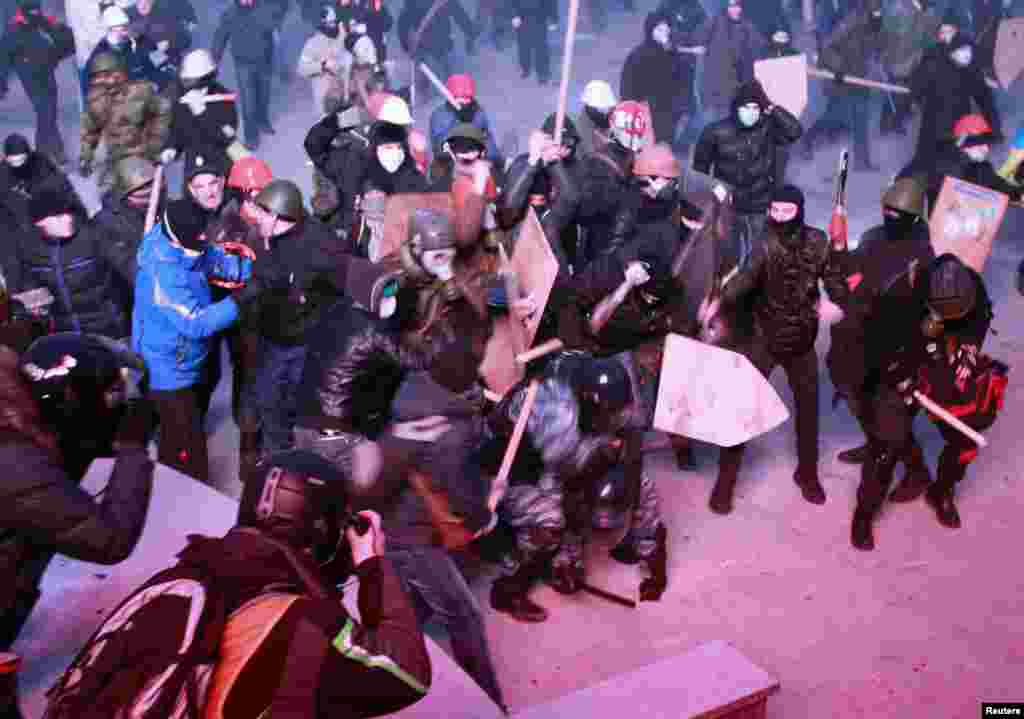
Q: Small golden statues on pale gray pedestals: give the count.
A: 0